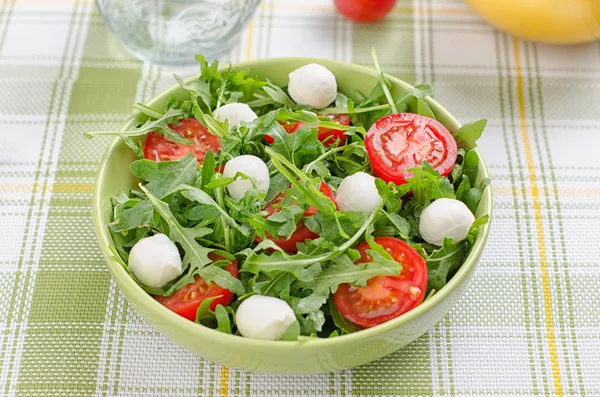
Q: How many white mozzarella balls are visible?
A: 7